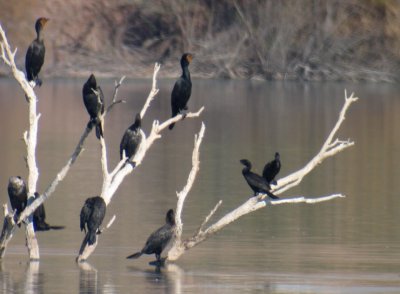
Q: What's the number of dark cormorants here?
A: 10